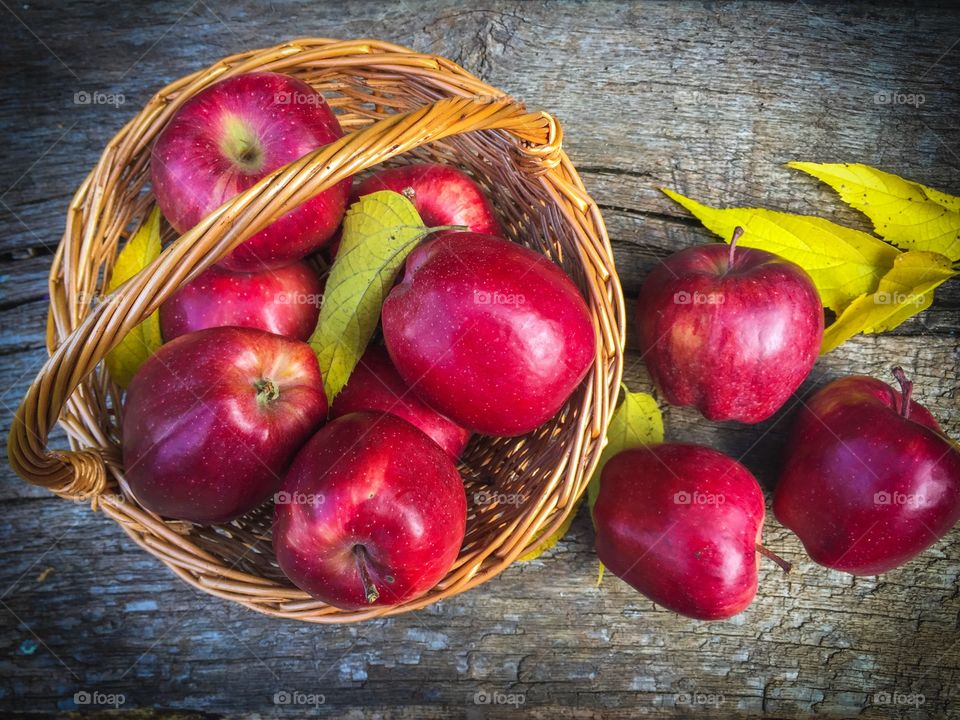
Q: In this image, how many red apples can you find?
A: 10